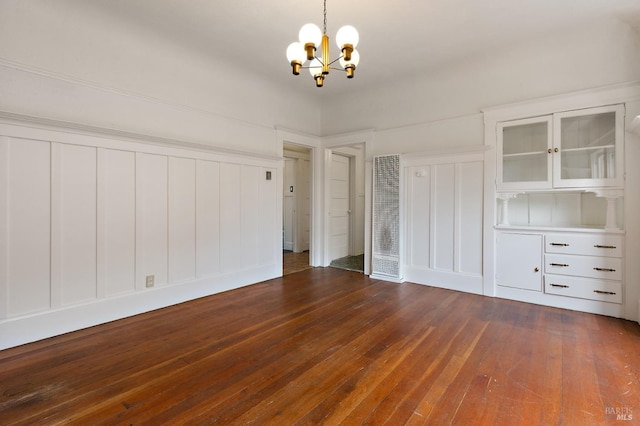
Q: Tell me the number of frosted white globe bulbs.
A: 5